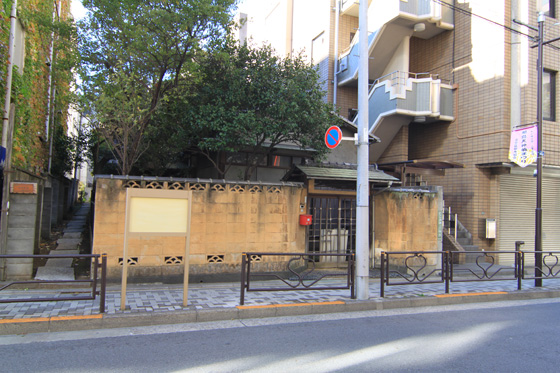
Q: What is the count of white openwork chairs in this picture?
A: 0